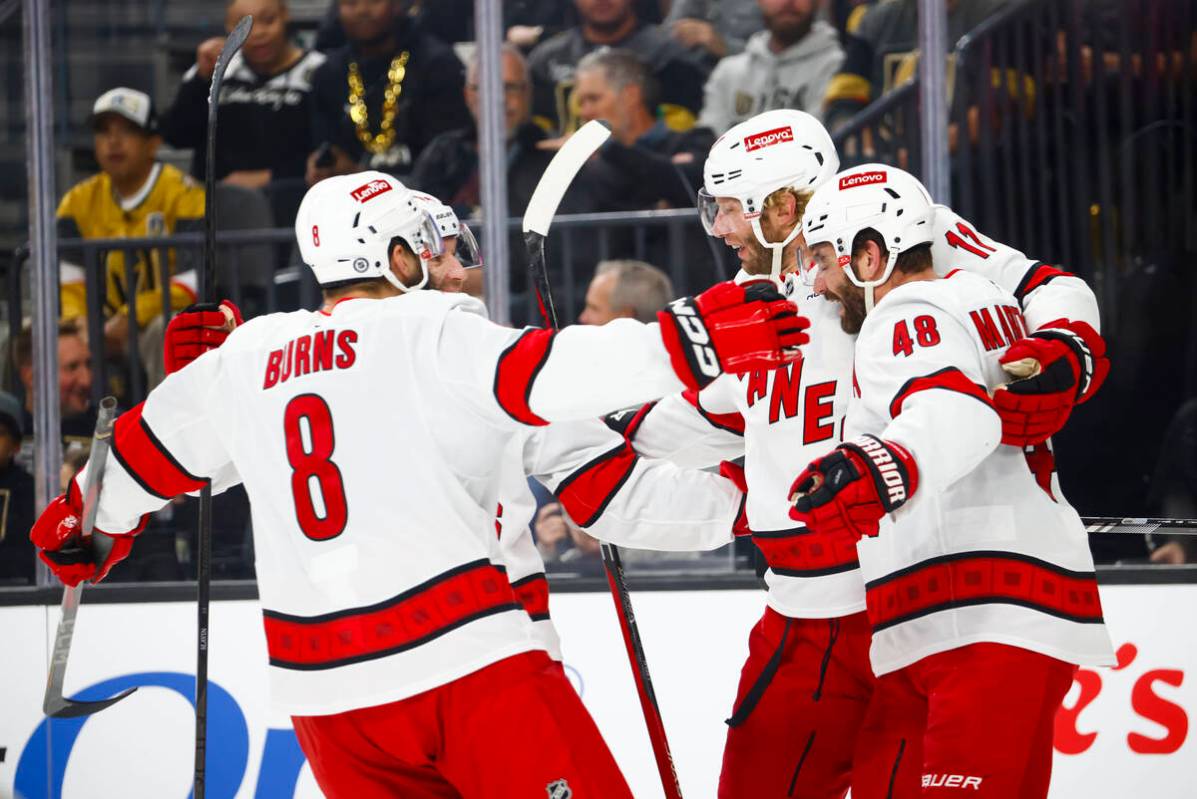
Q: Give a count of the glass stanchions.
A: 3